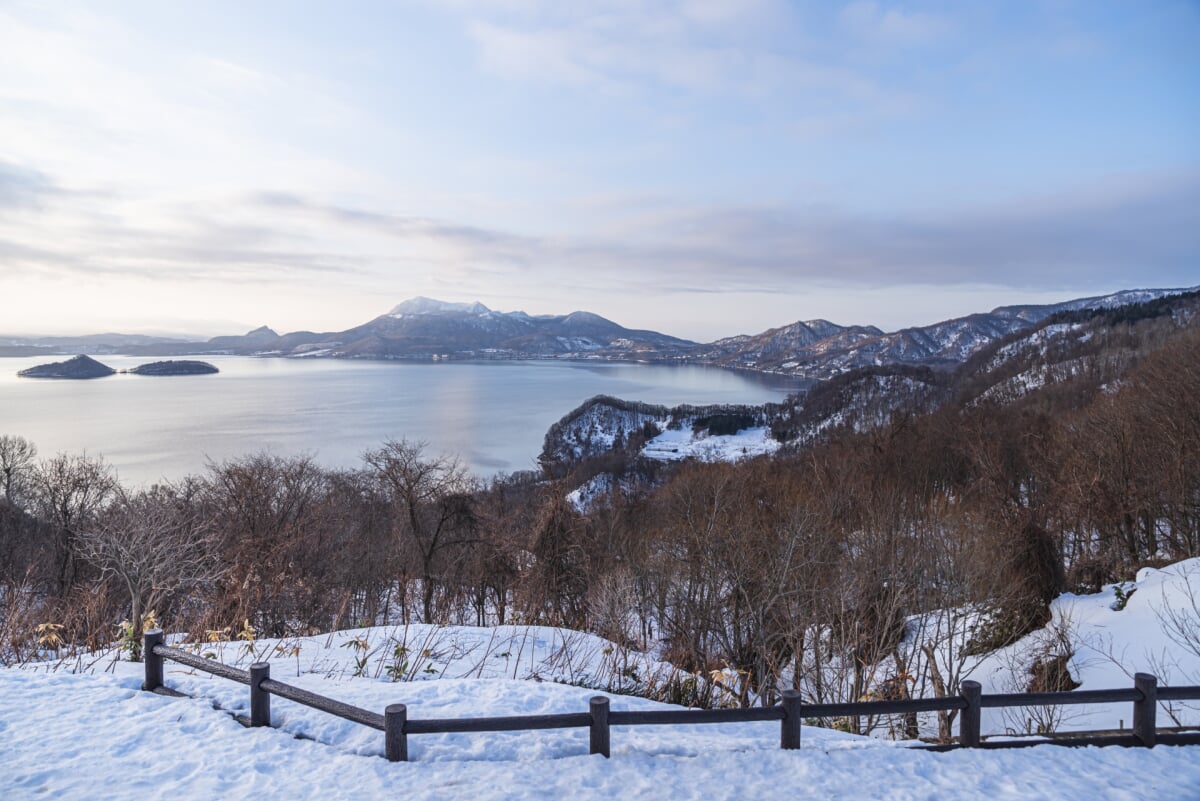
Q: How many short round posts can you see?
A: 7